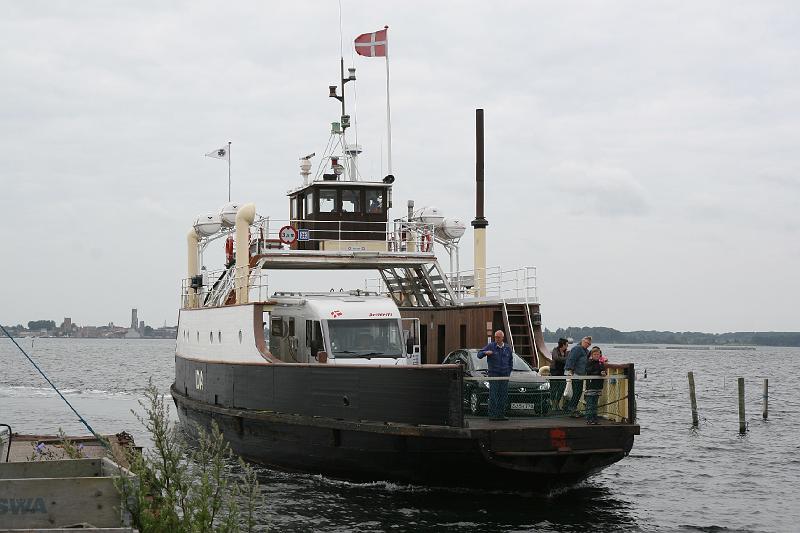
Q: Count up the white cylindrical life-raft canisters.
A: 4